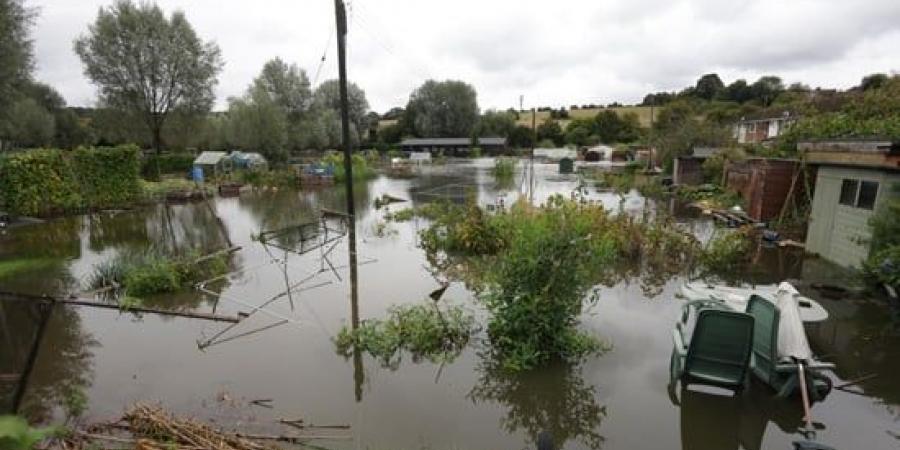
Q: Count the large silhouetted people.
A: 0